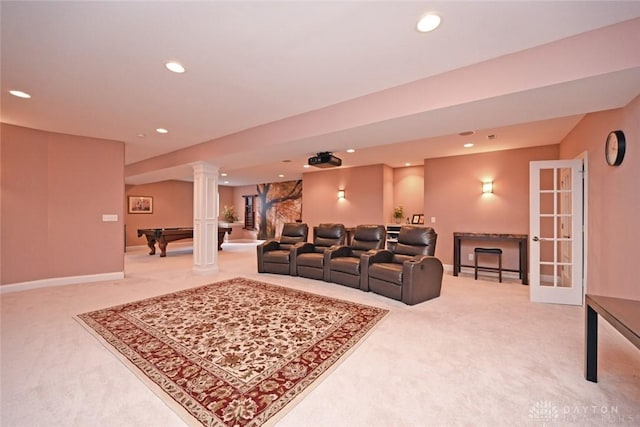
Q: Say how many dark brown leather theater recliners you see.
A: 4